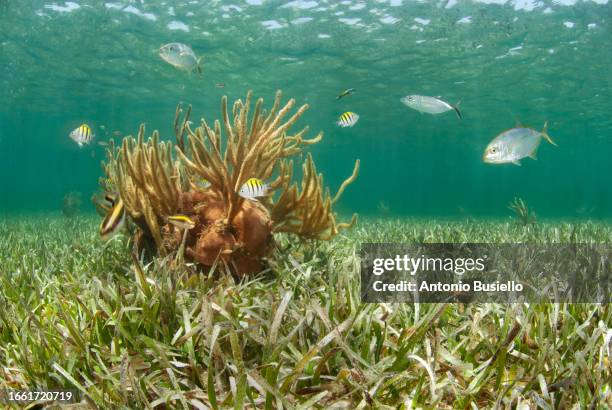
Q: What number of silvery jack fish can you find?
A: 3